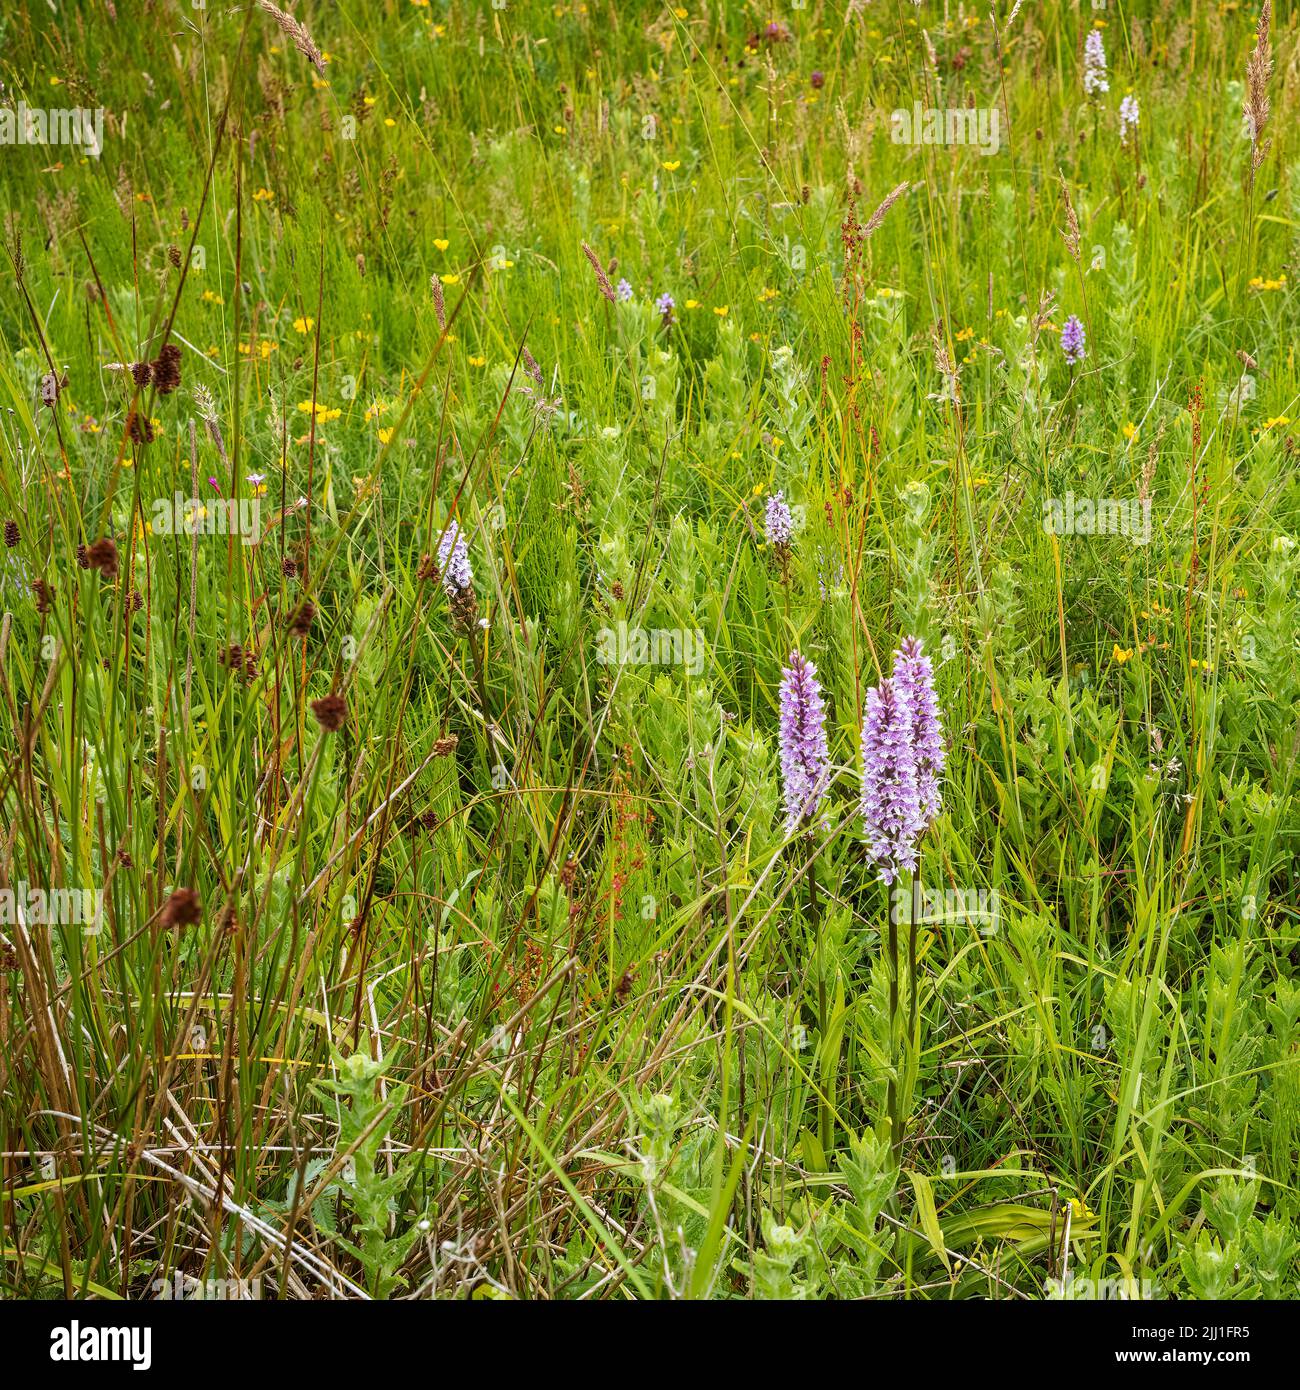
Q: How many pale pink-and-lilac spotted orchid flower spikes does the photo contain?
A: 10